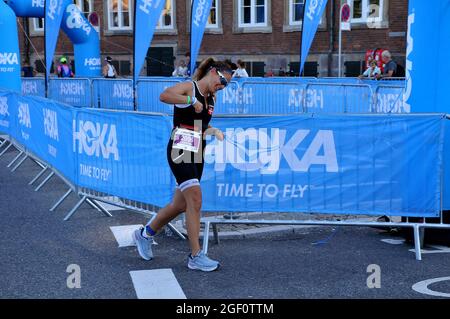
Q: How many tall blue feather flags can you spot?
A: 4